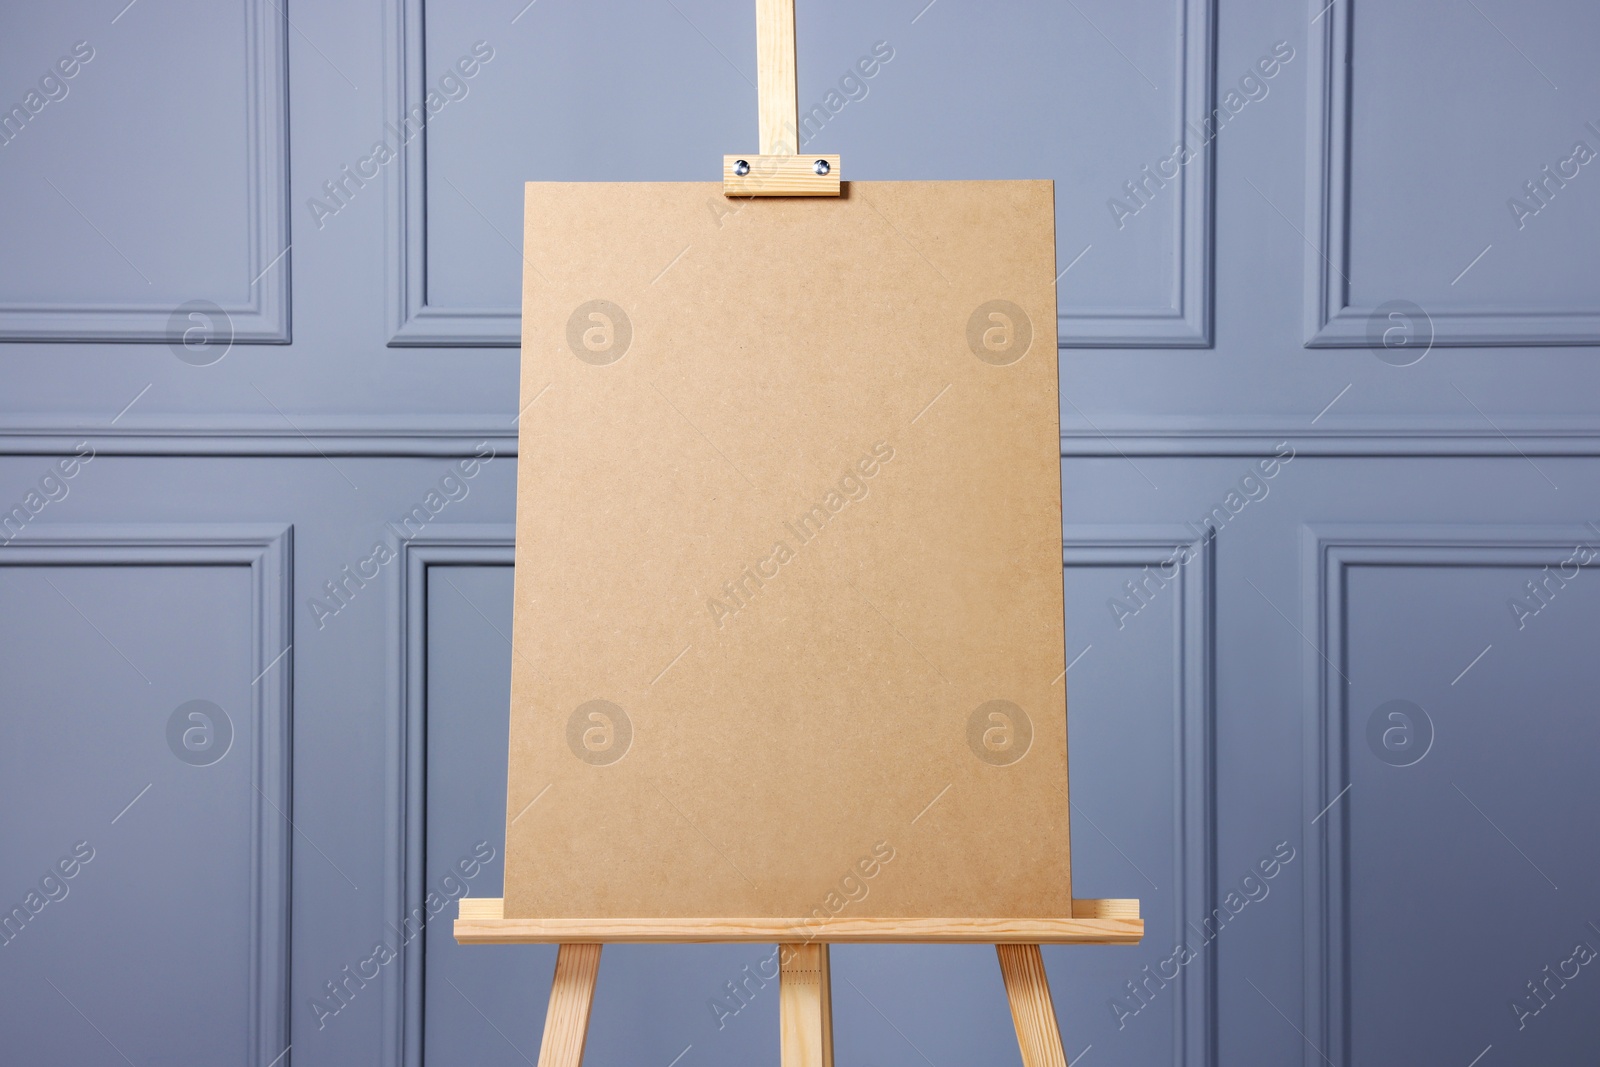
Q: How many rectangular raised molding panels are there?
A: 6